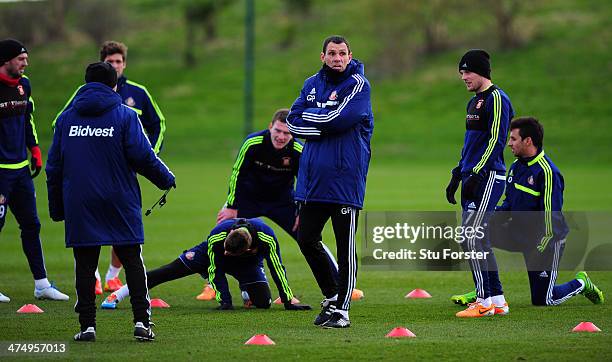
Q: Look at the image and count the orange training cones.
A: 7